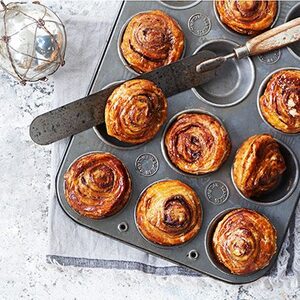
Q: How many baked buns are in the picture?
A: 9